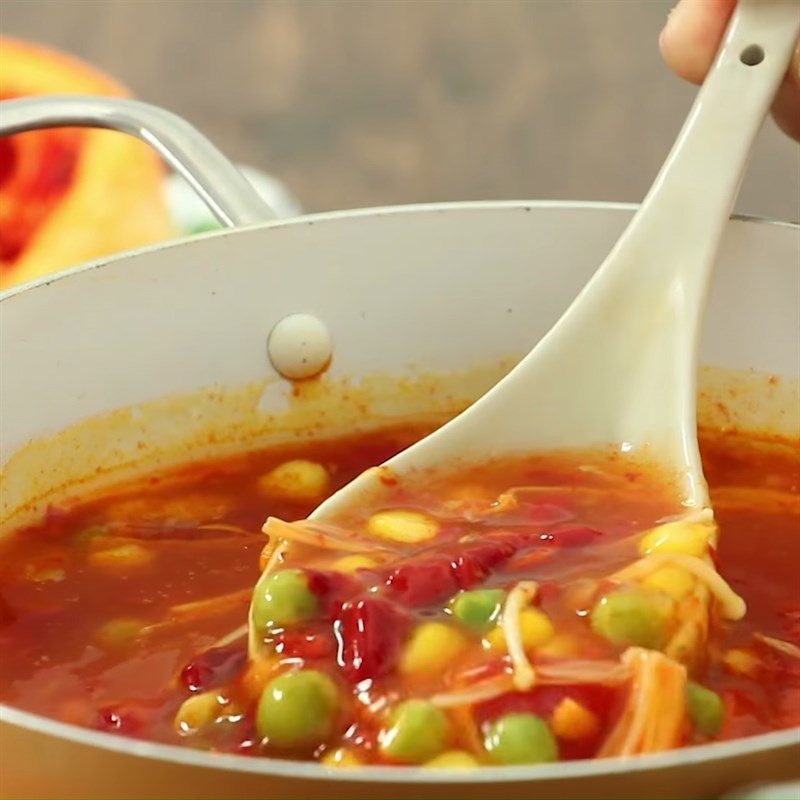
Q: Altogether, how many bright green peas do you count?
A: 7